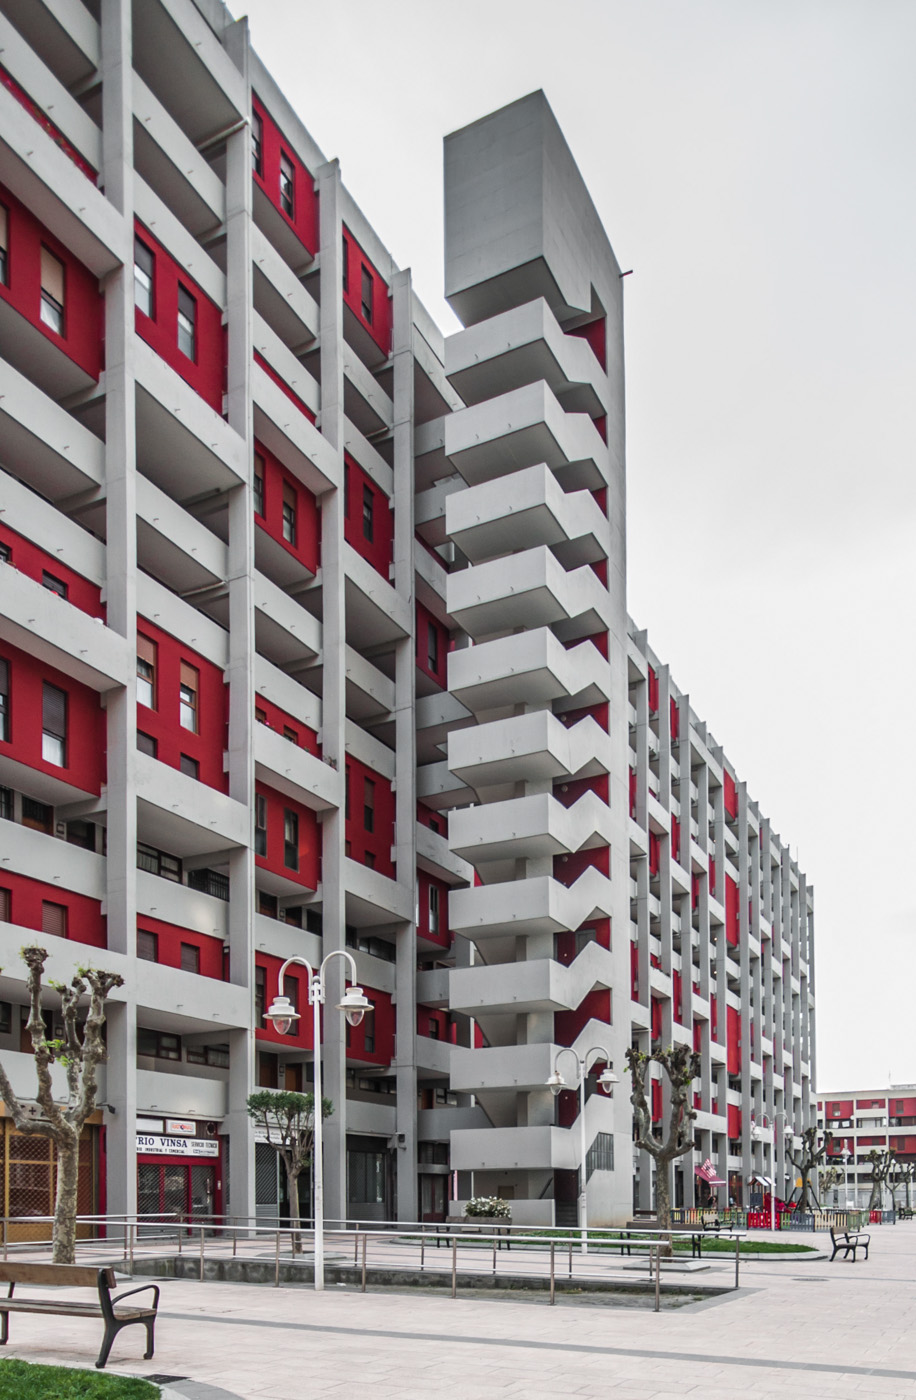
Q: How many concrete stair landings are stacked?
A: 11